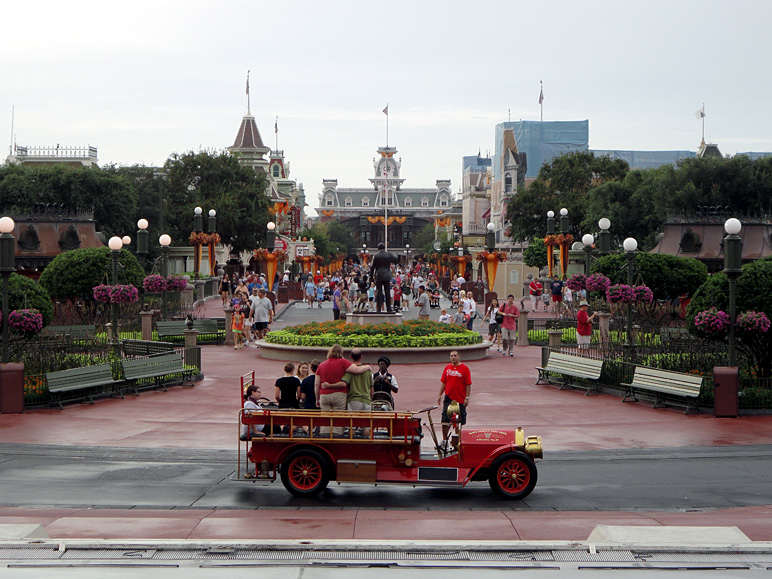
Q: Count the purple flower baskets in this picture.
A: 11